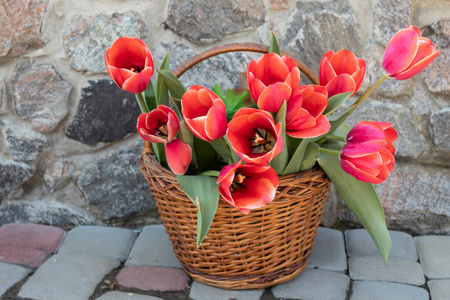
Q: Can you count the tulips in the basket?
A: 11